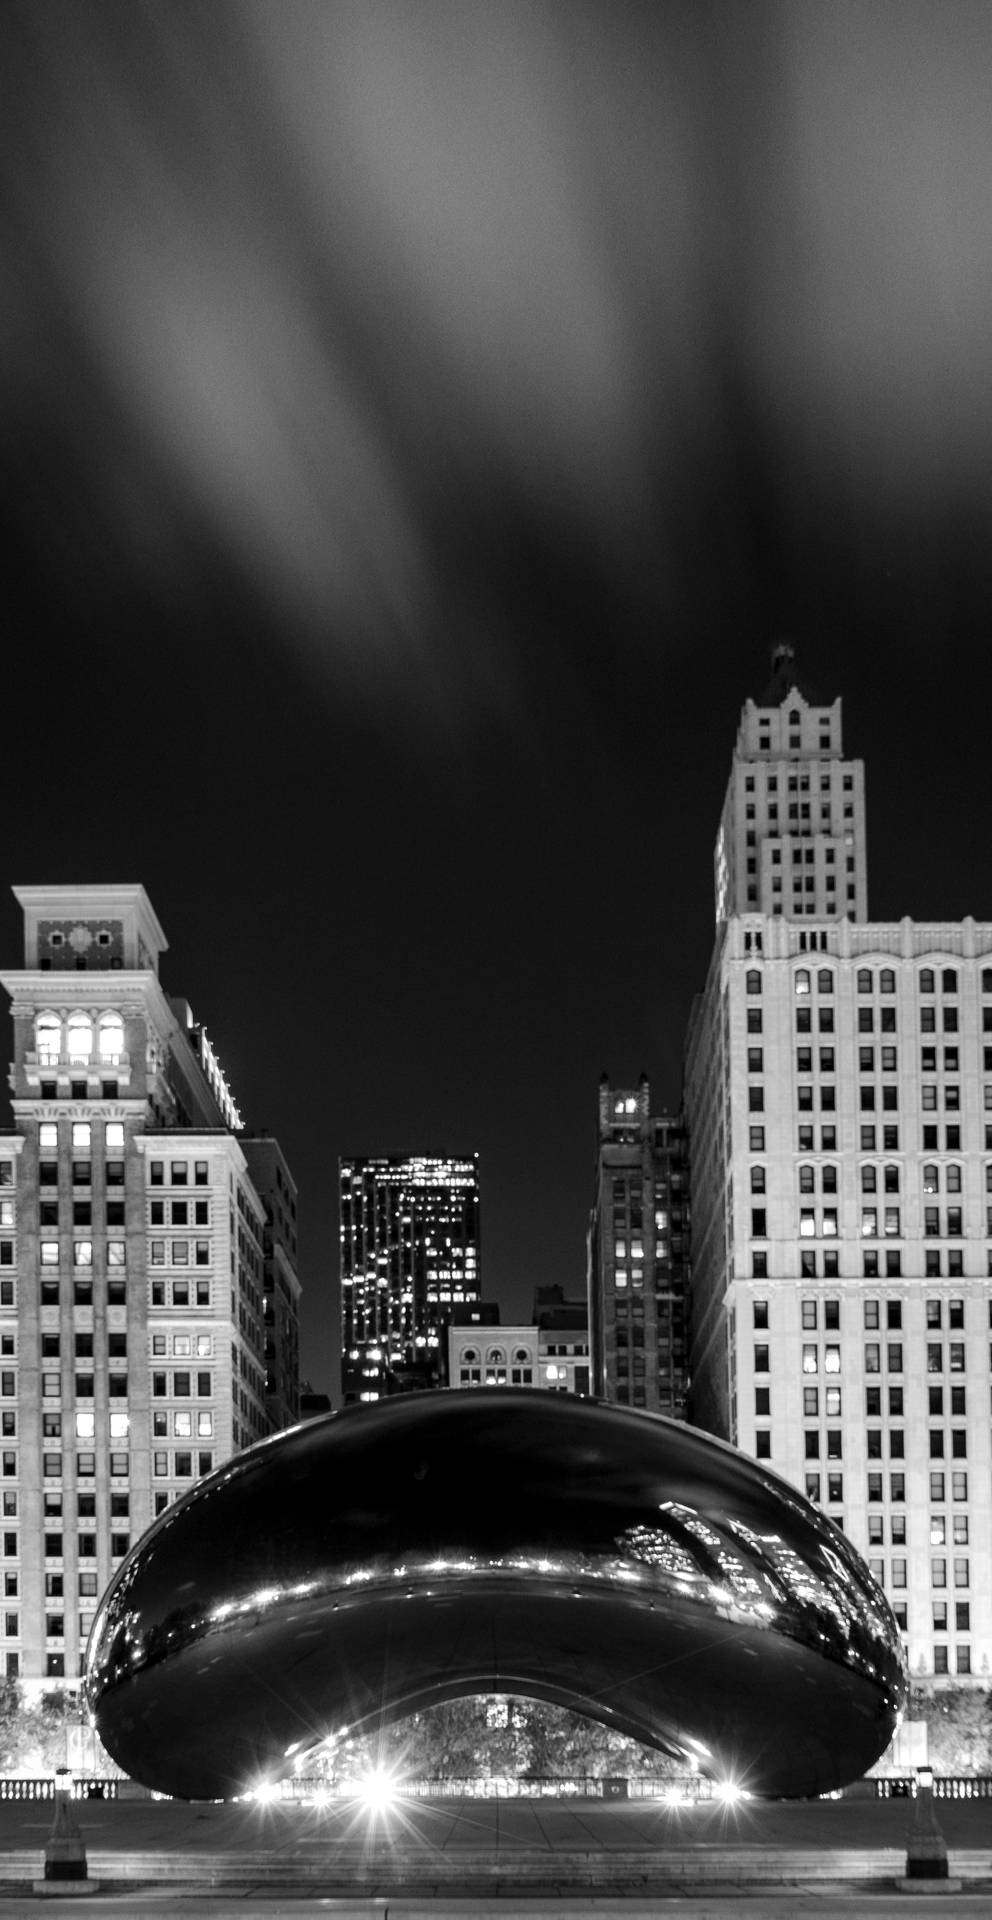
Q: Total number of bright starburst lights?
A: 5